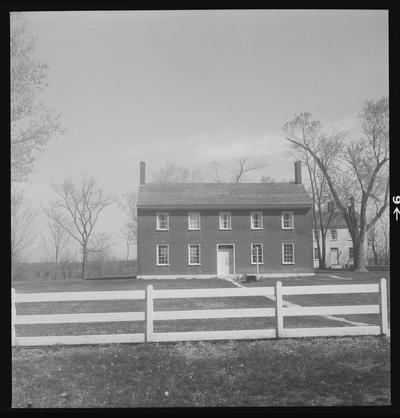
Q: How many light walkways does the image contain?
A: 1